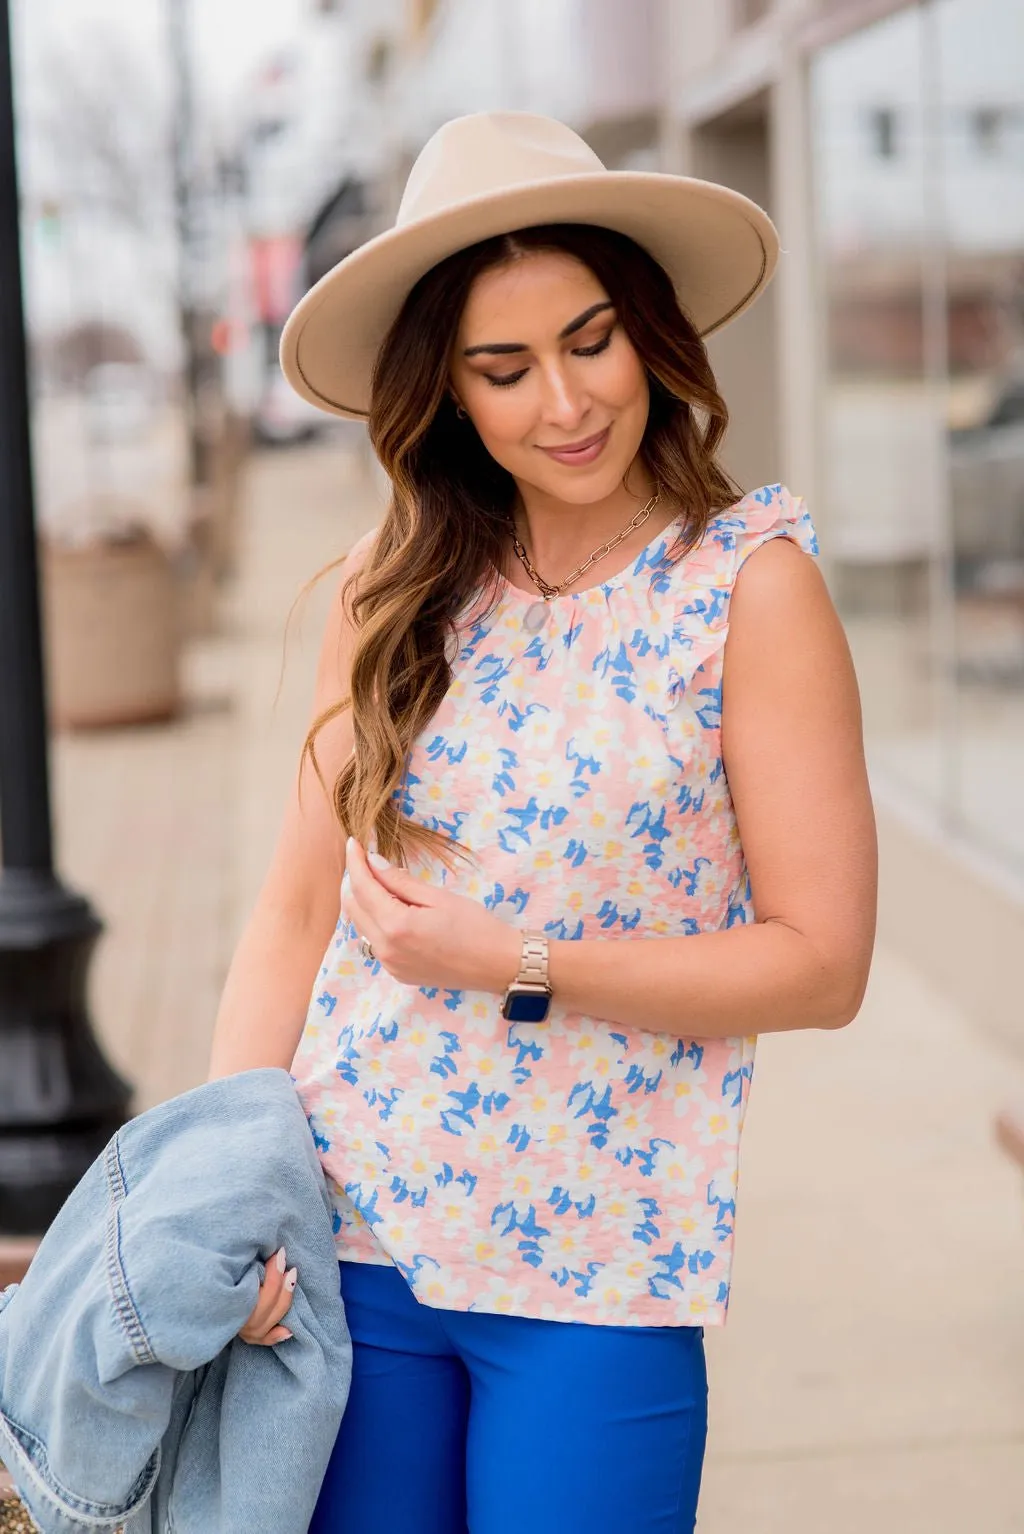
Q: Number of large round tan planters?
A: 1